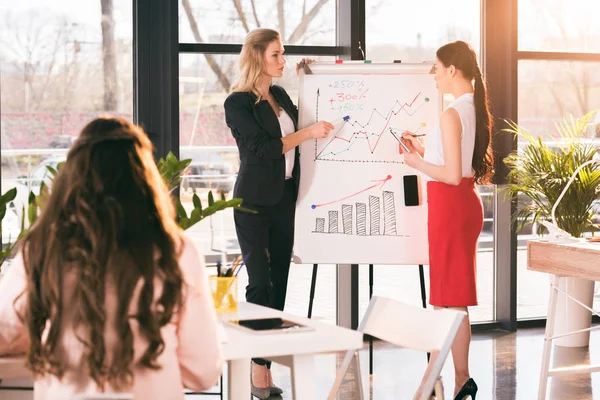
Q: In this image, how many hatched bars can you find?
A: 6